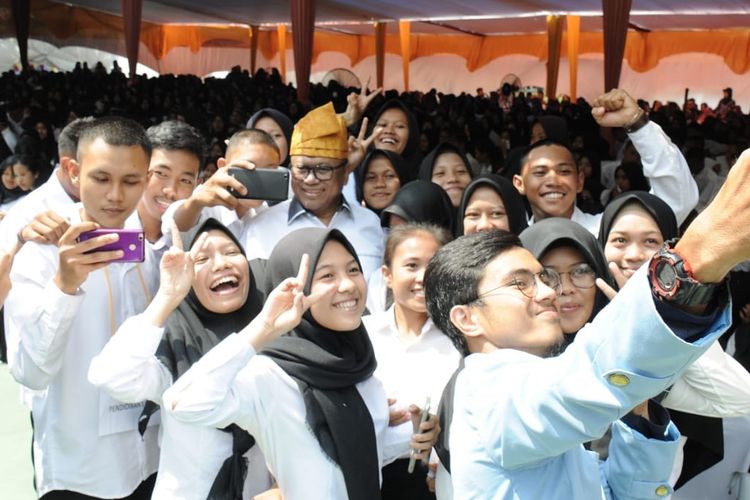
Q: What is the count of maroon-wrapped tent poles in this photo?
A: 4